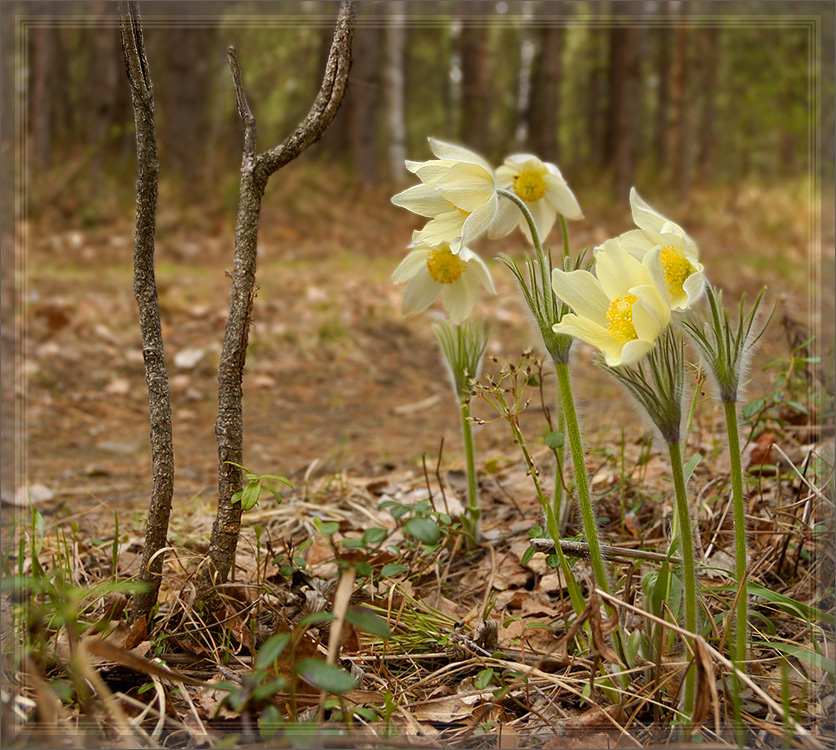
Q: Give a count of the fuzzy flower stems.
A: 5